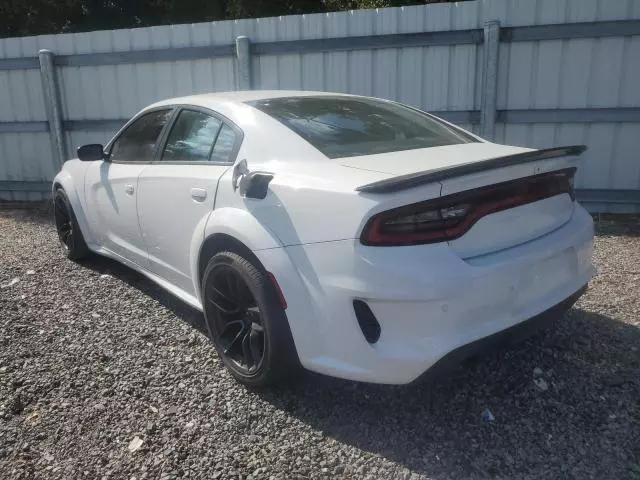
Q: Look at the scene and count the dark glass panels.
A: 4